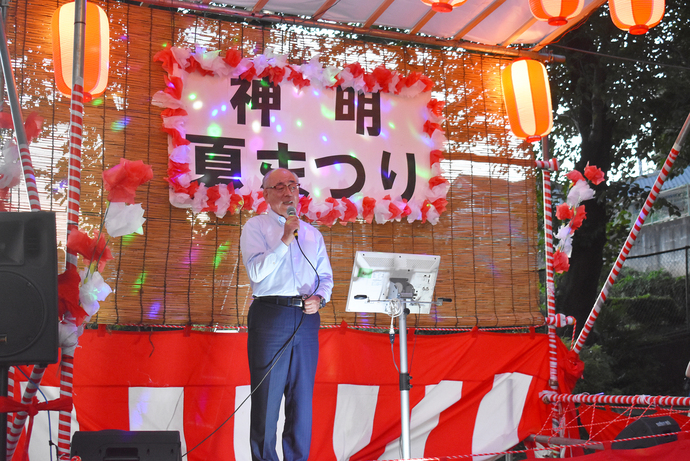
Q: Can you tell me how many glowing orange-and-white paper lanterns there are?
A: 5